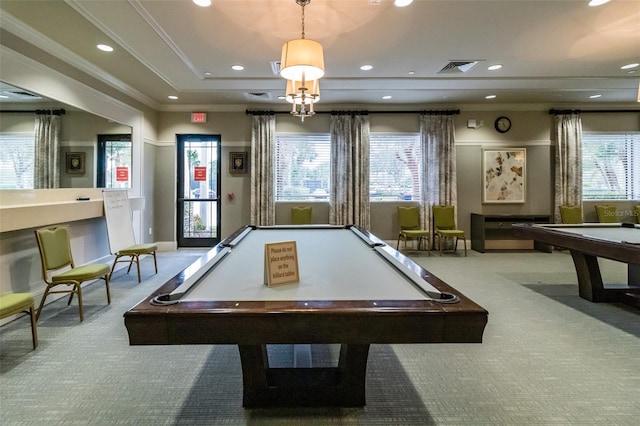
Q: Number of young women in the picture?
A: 0